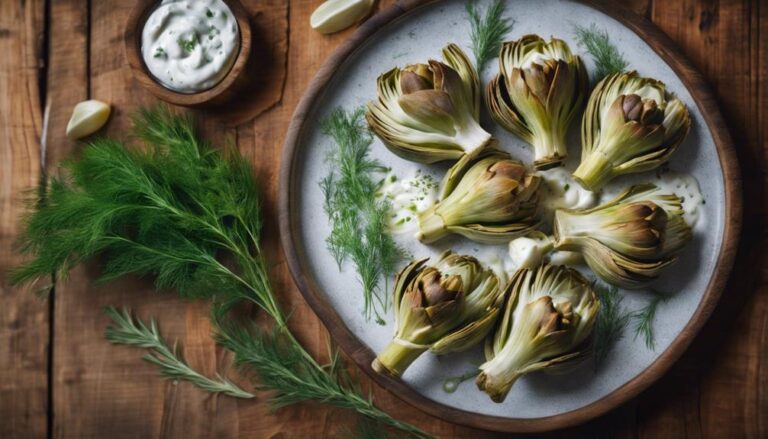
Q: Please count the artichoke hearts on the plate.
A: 7